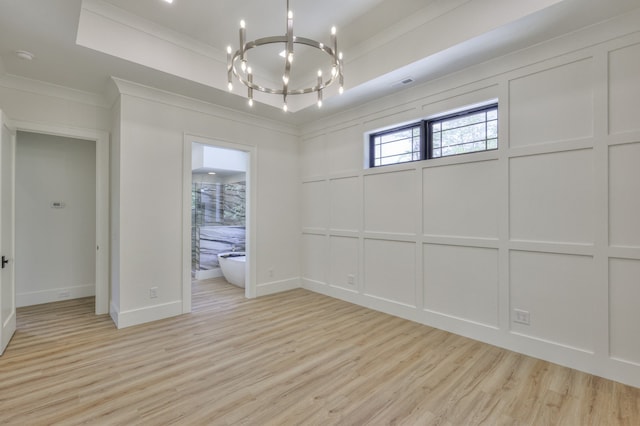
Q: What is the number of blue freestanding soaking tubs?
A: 0